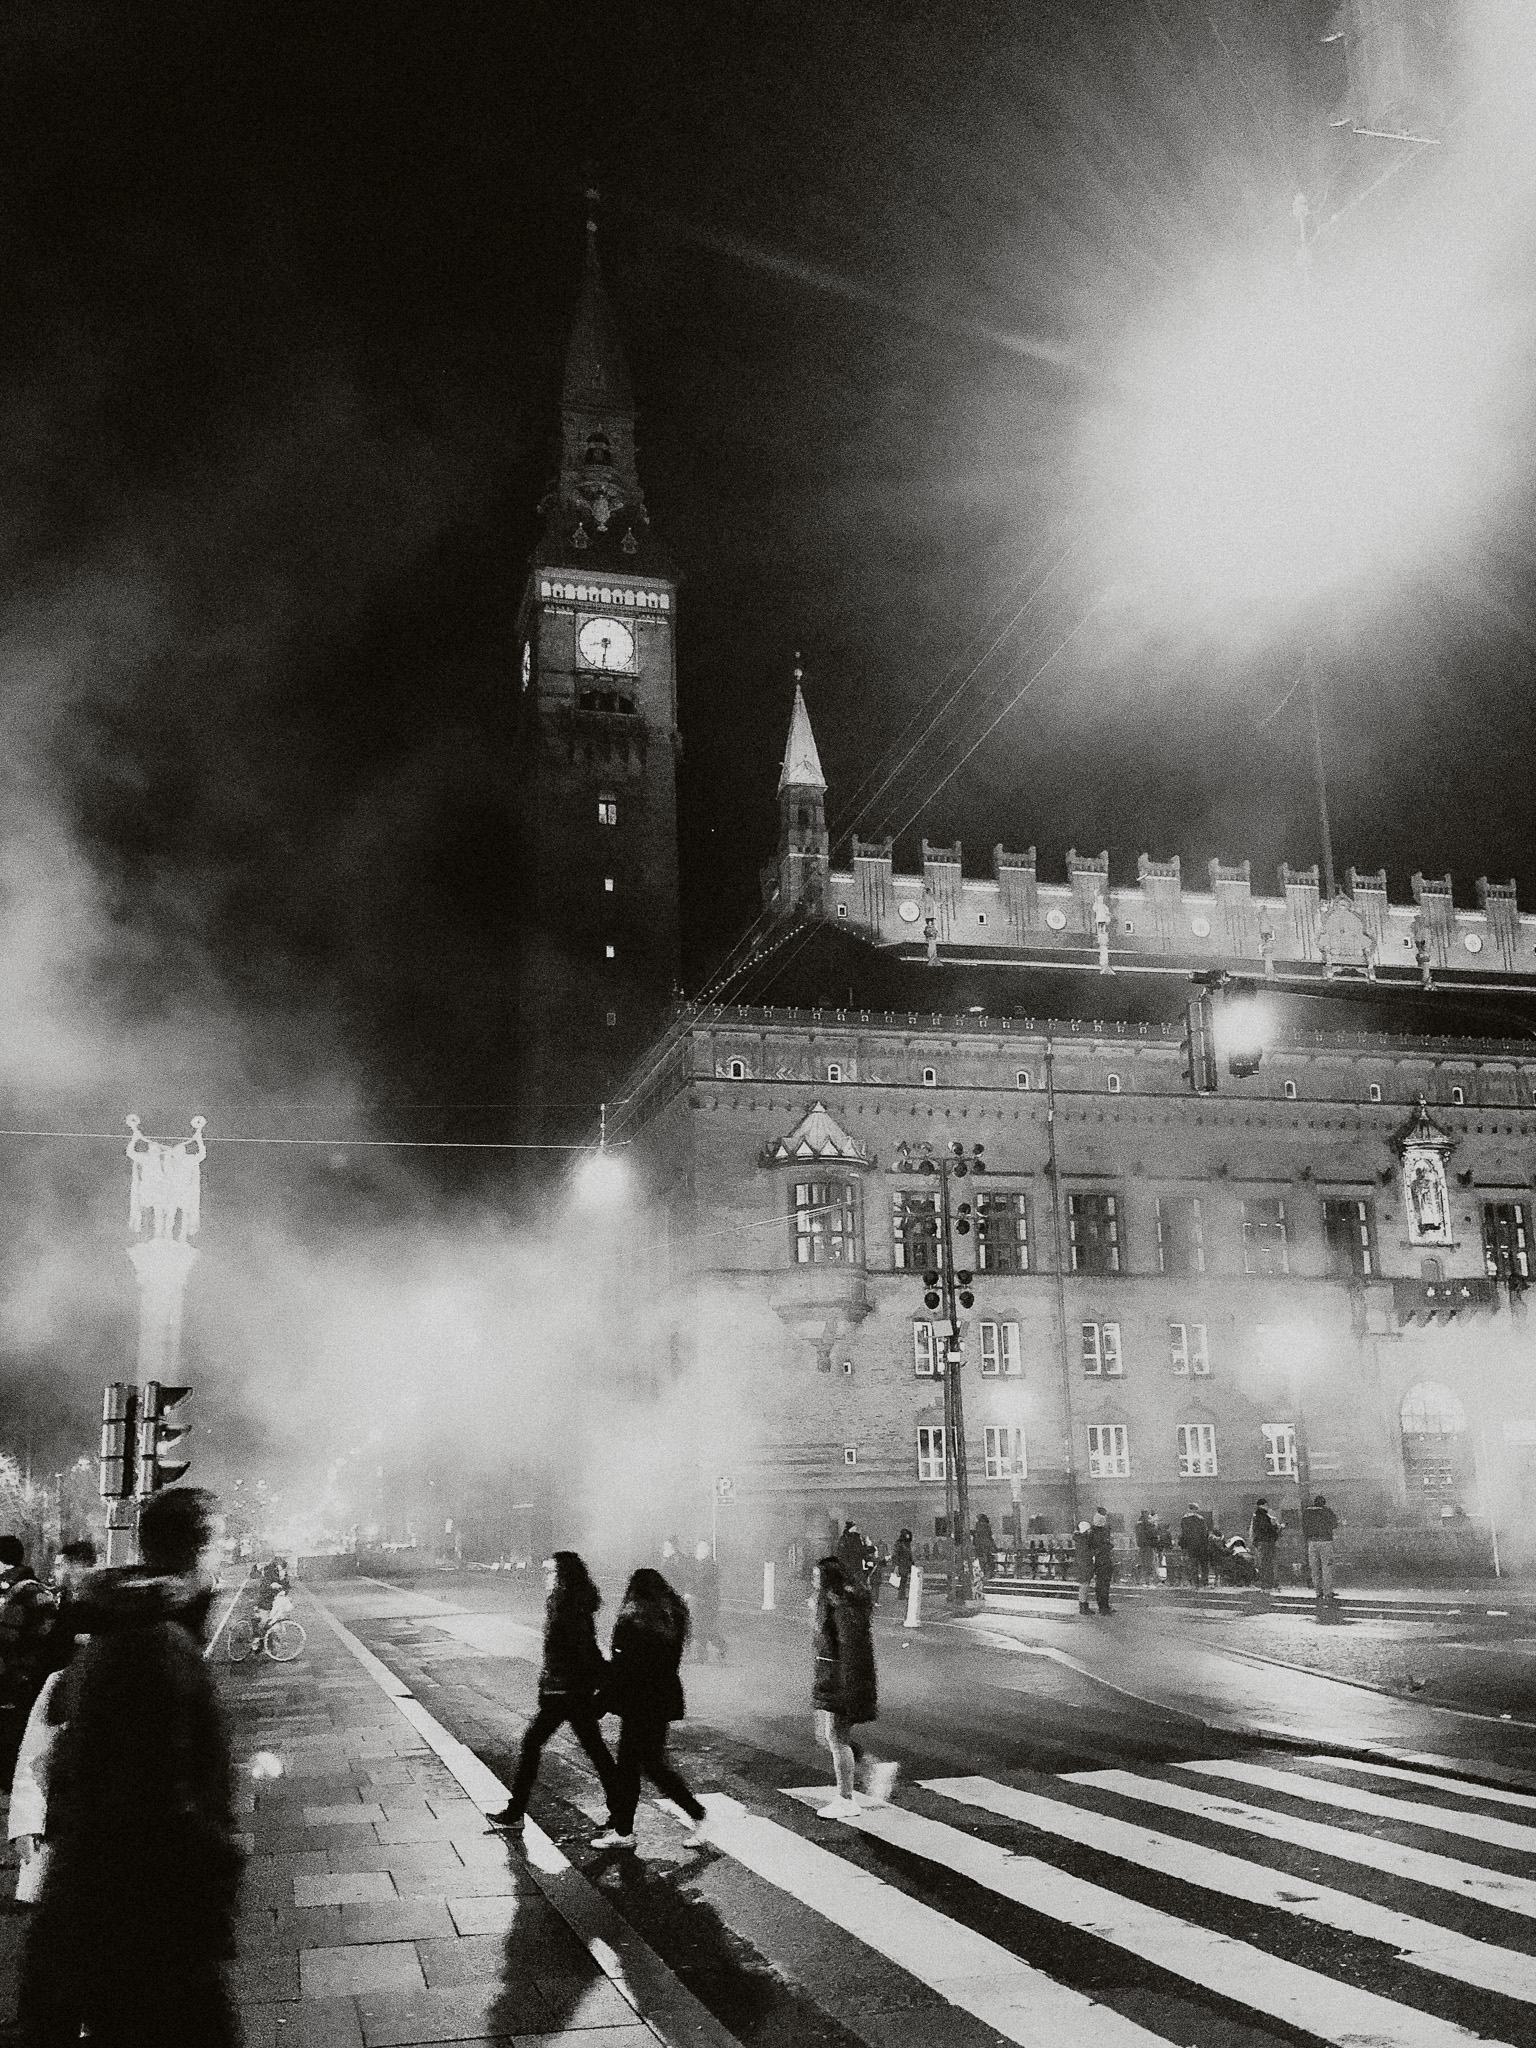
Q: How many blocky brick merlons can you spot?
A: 10